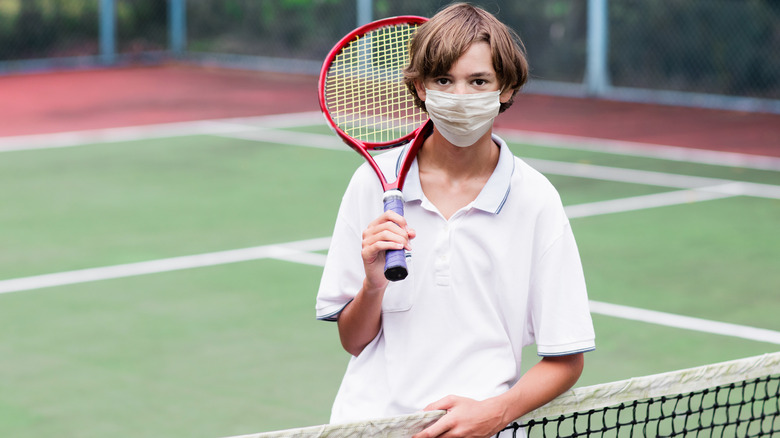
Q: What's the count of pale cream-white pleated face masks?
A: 1